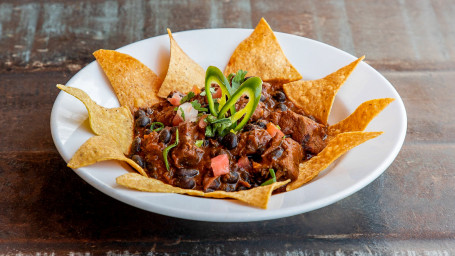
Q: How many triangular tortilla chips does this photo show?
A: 9